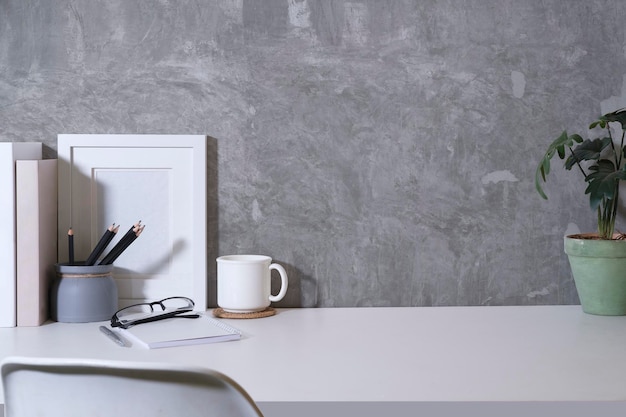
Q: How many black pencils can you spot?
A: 6